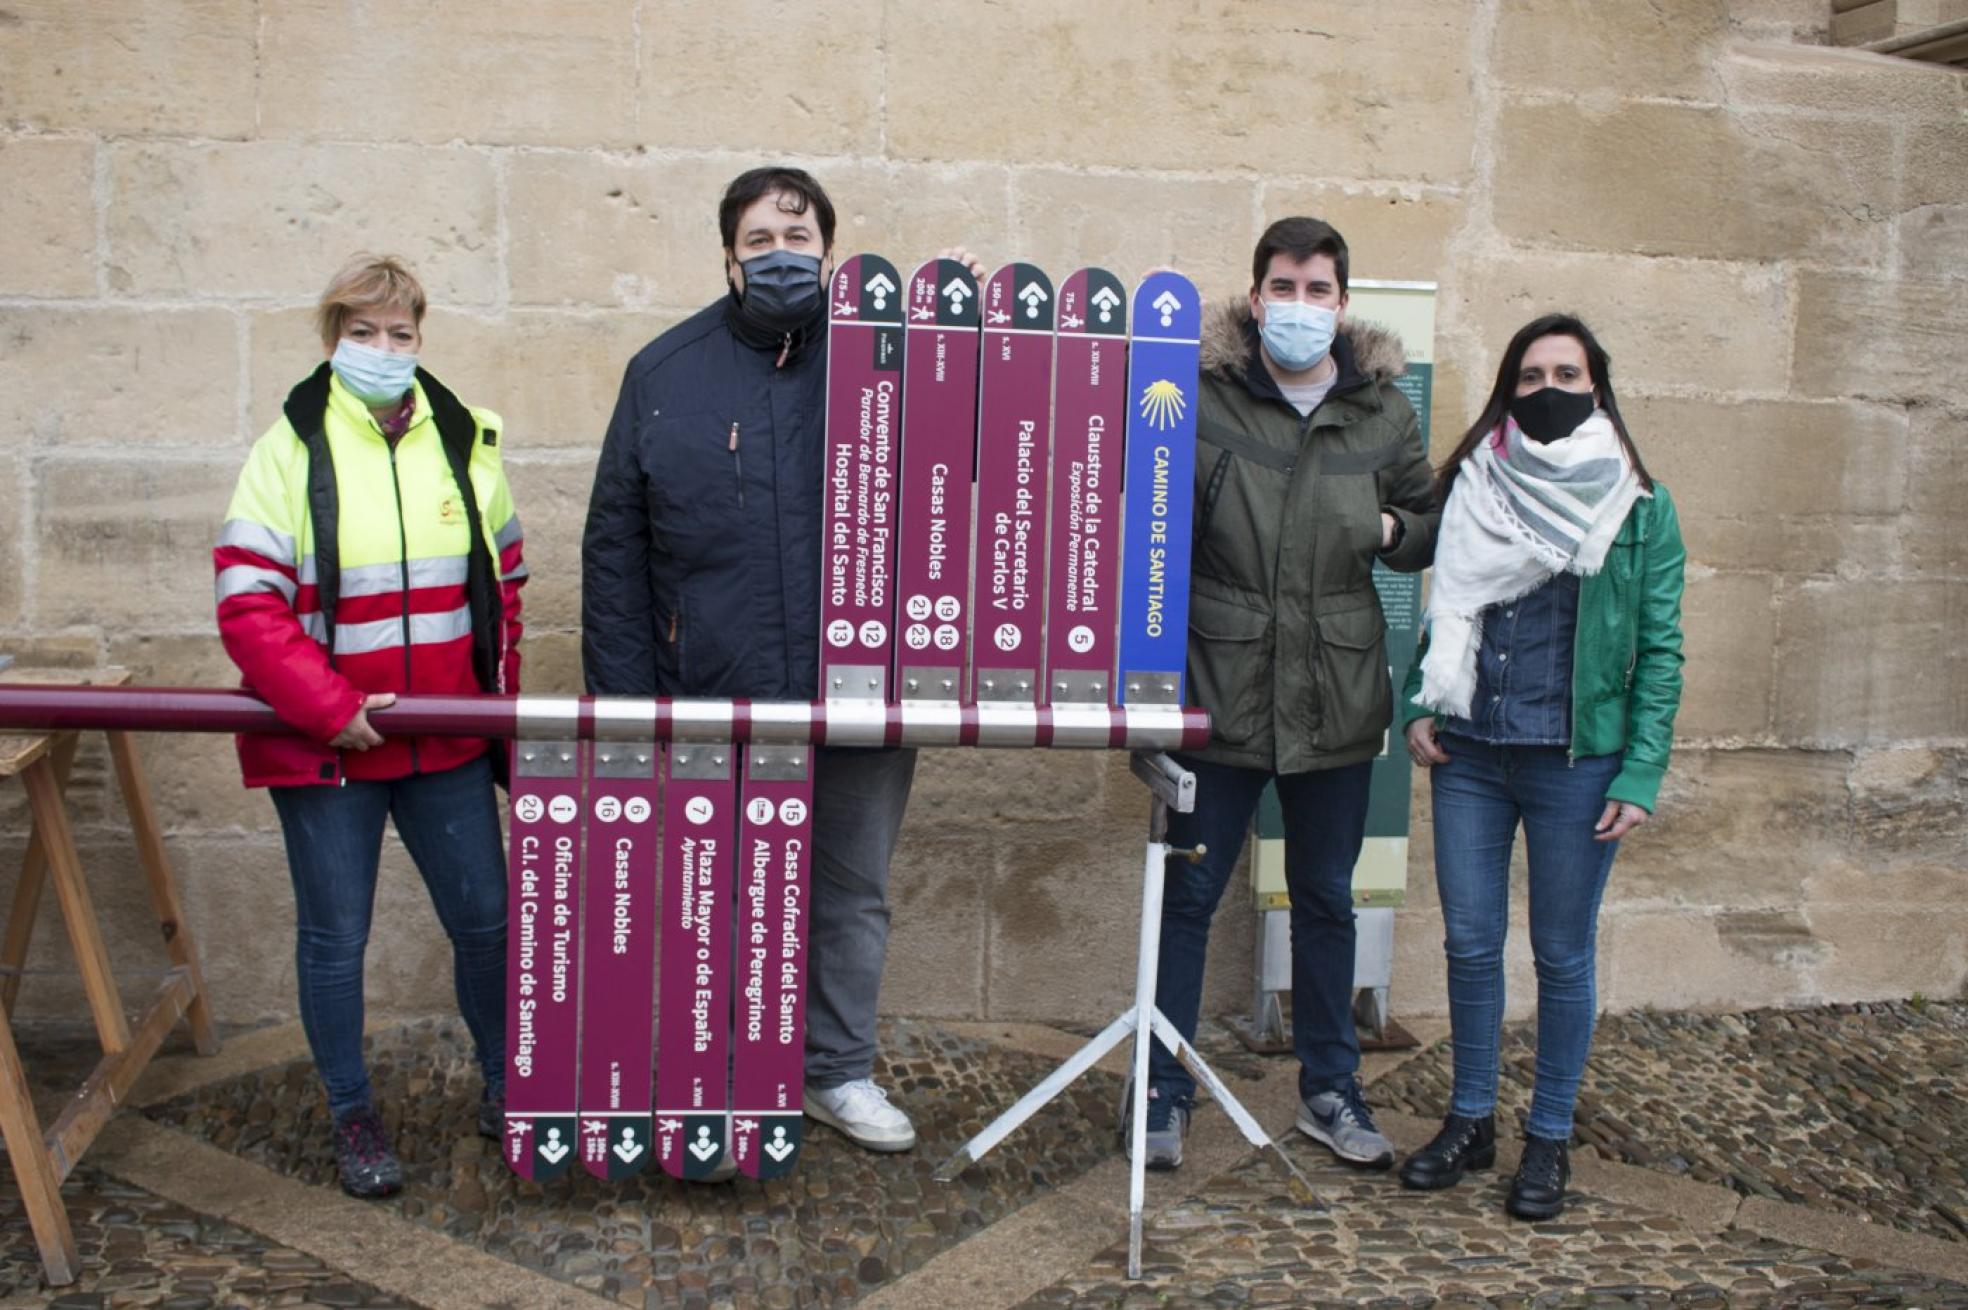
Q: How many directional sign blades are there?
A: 9